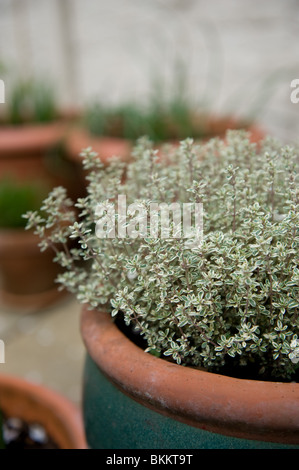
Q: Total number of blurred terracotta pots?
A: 4